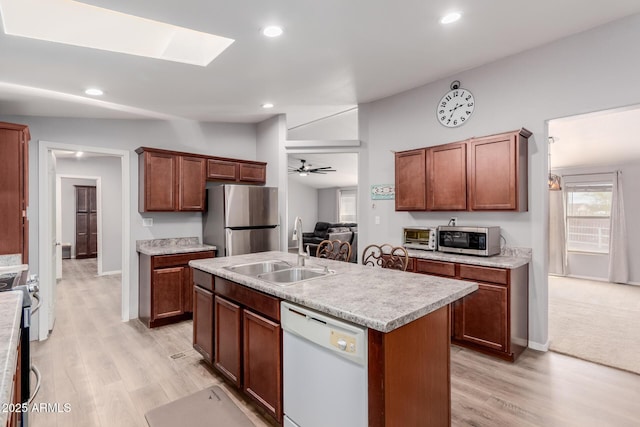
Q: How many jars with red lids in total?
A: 0